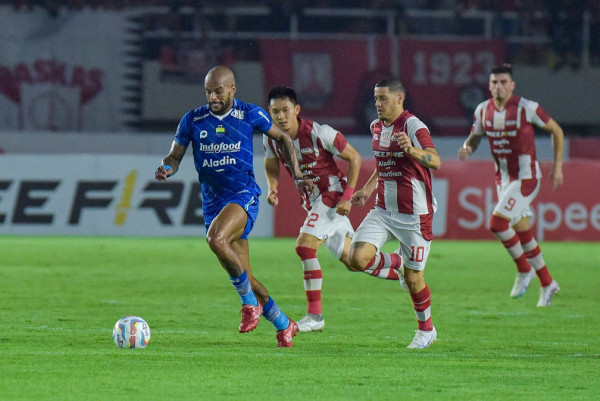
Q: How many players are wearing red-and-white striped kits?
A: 3